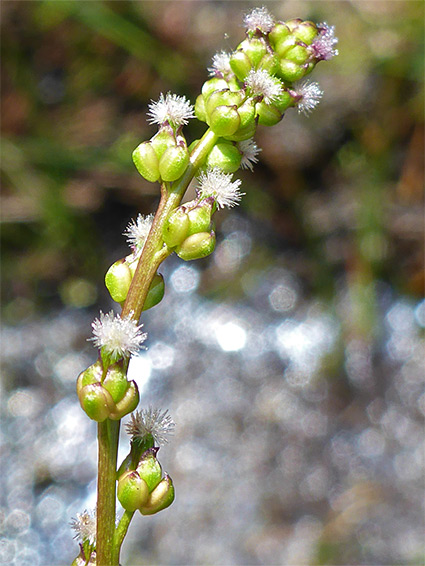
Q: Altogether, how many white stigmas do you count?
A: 12